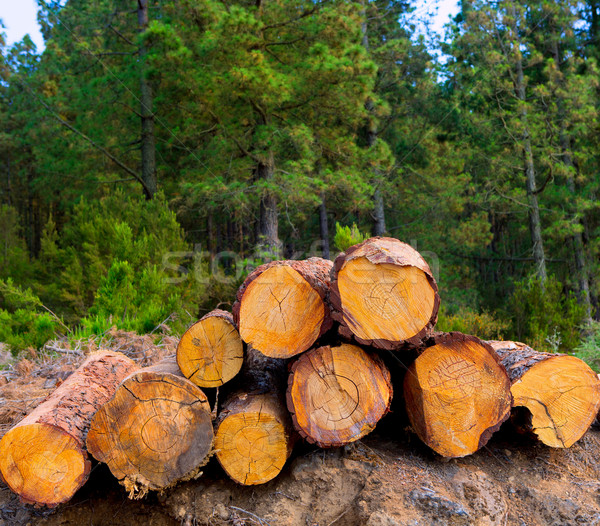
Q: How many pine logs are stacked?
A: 9